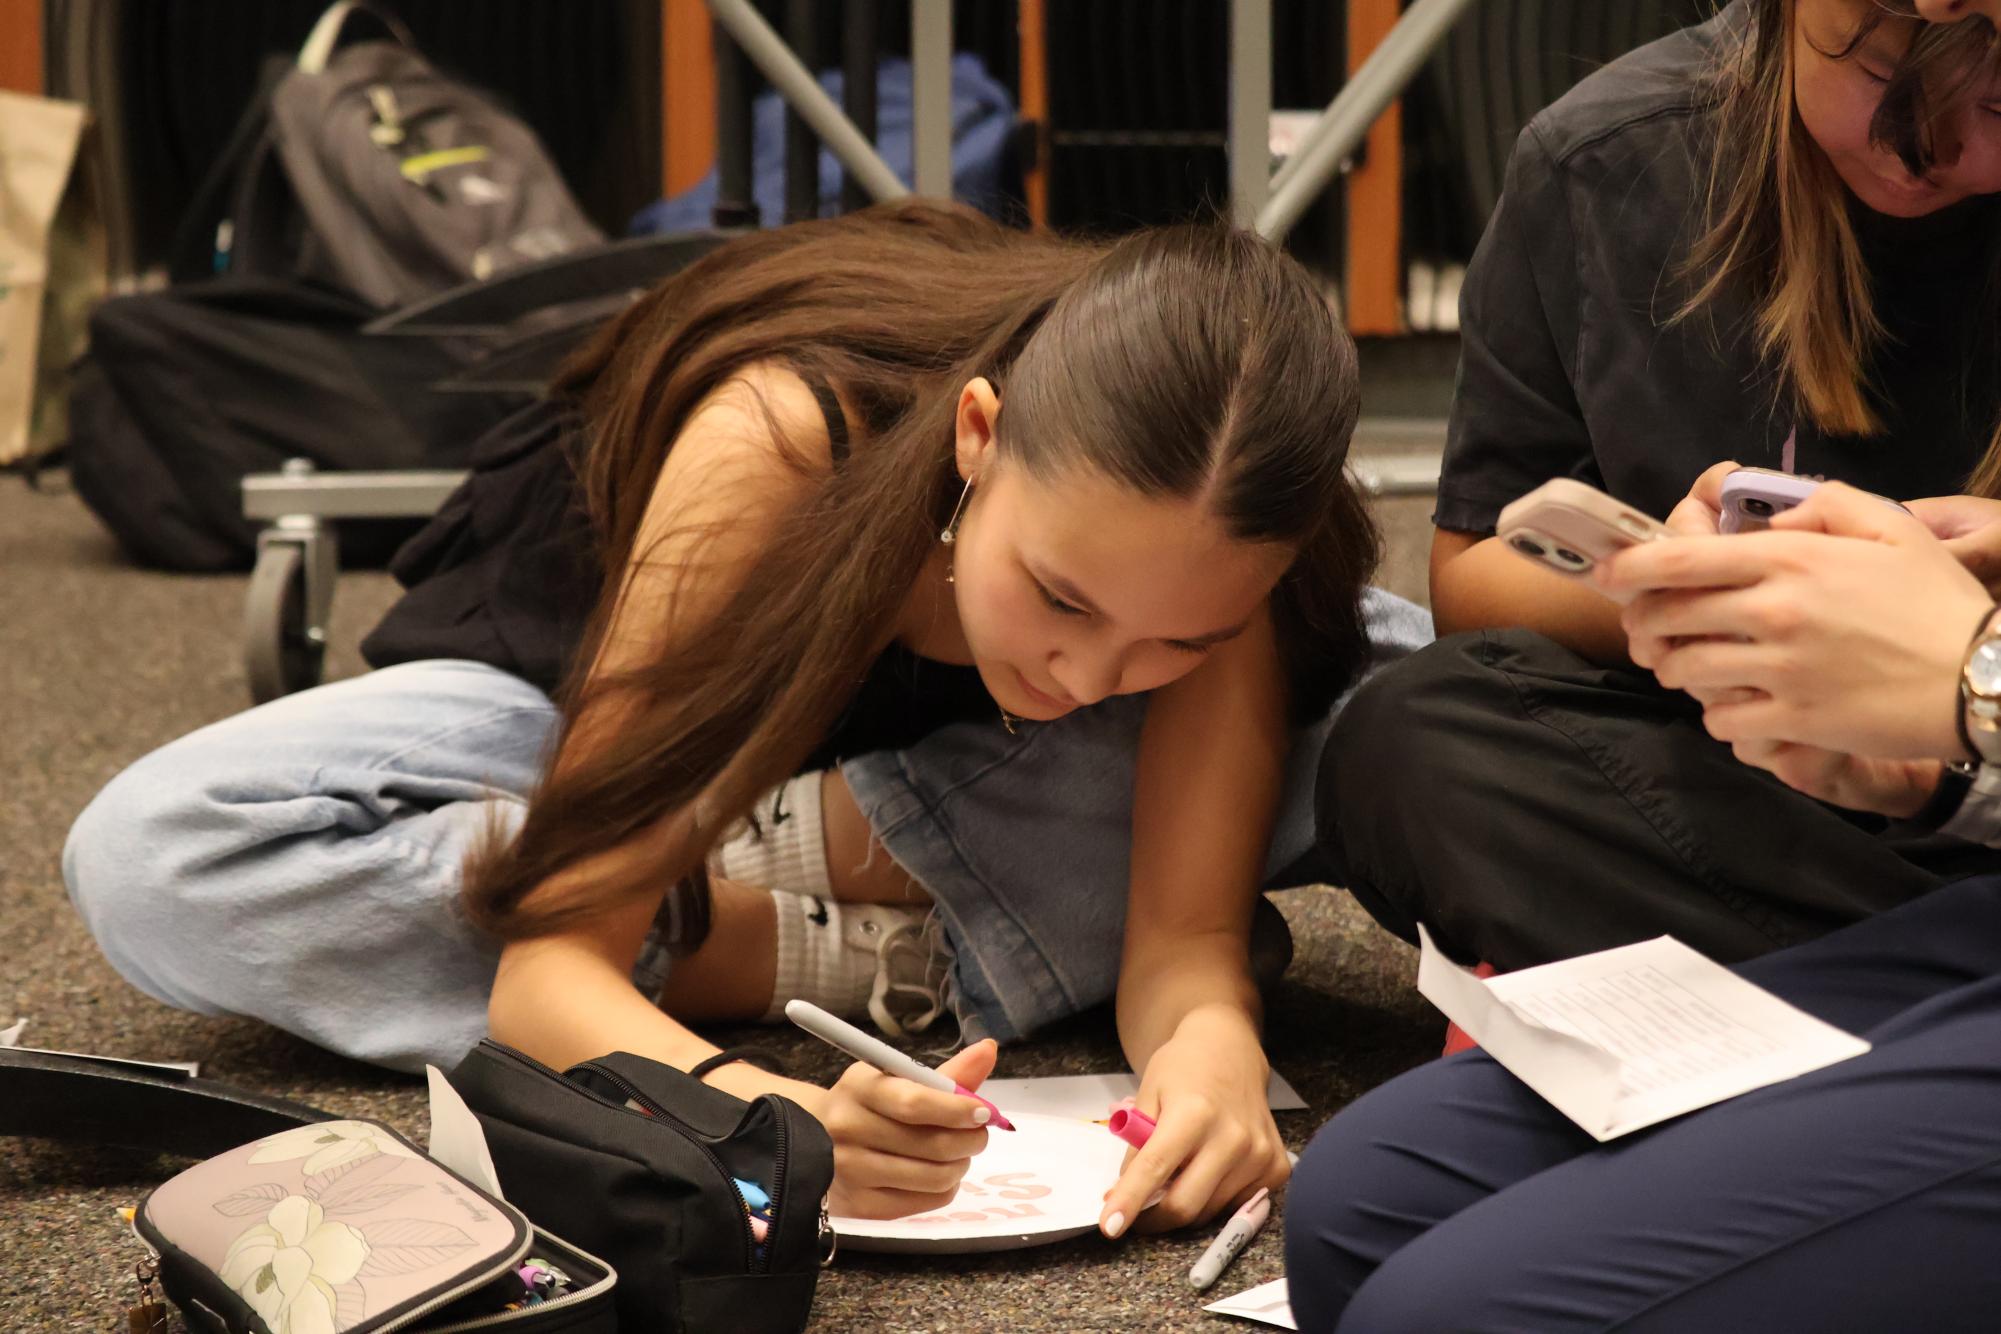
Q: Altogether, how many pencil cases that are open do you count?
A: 2